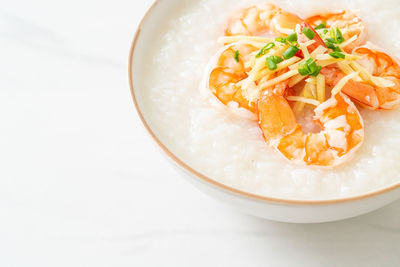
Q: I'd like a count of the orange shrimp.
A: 5